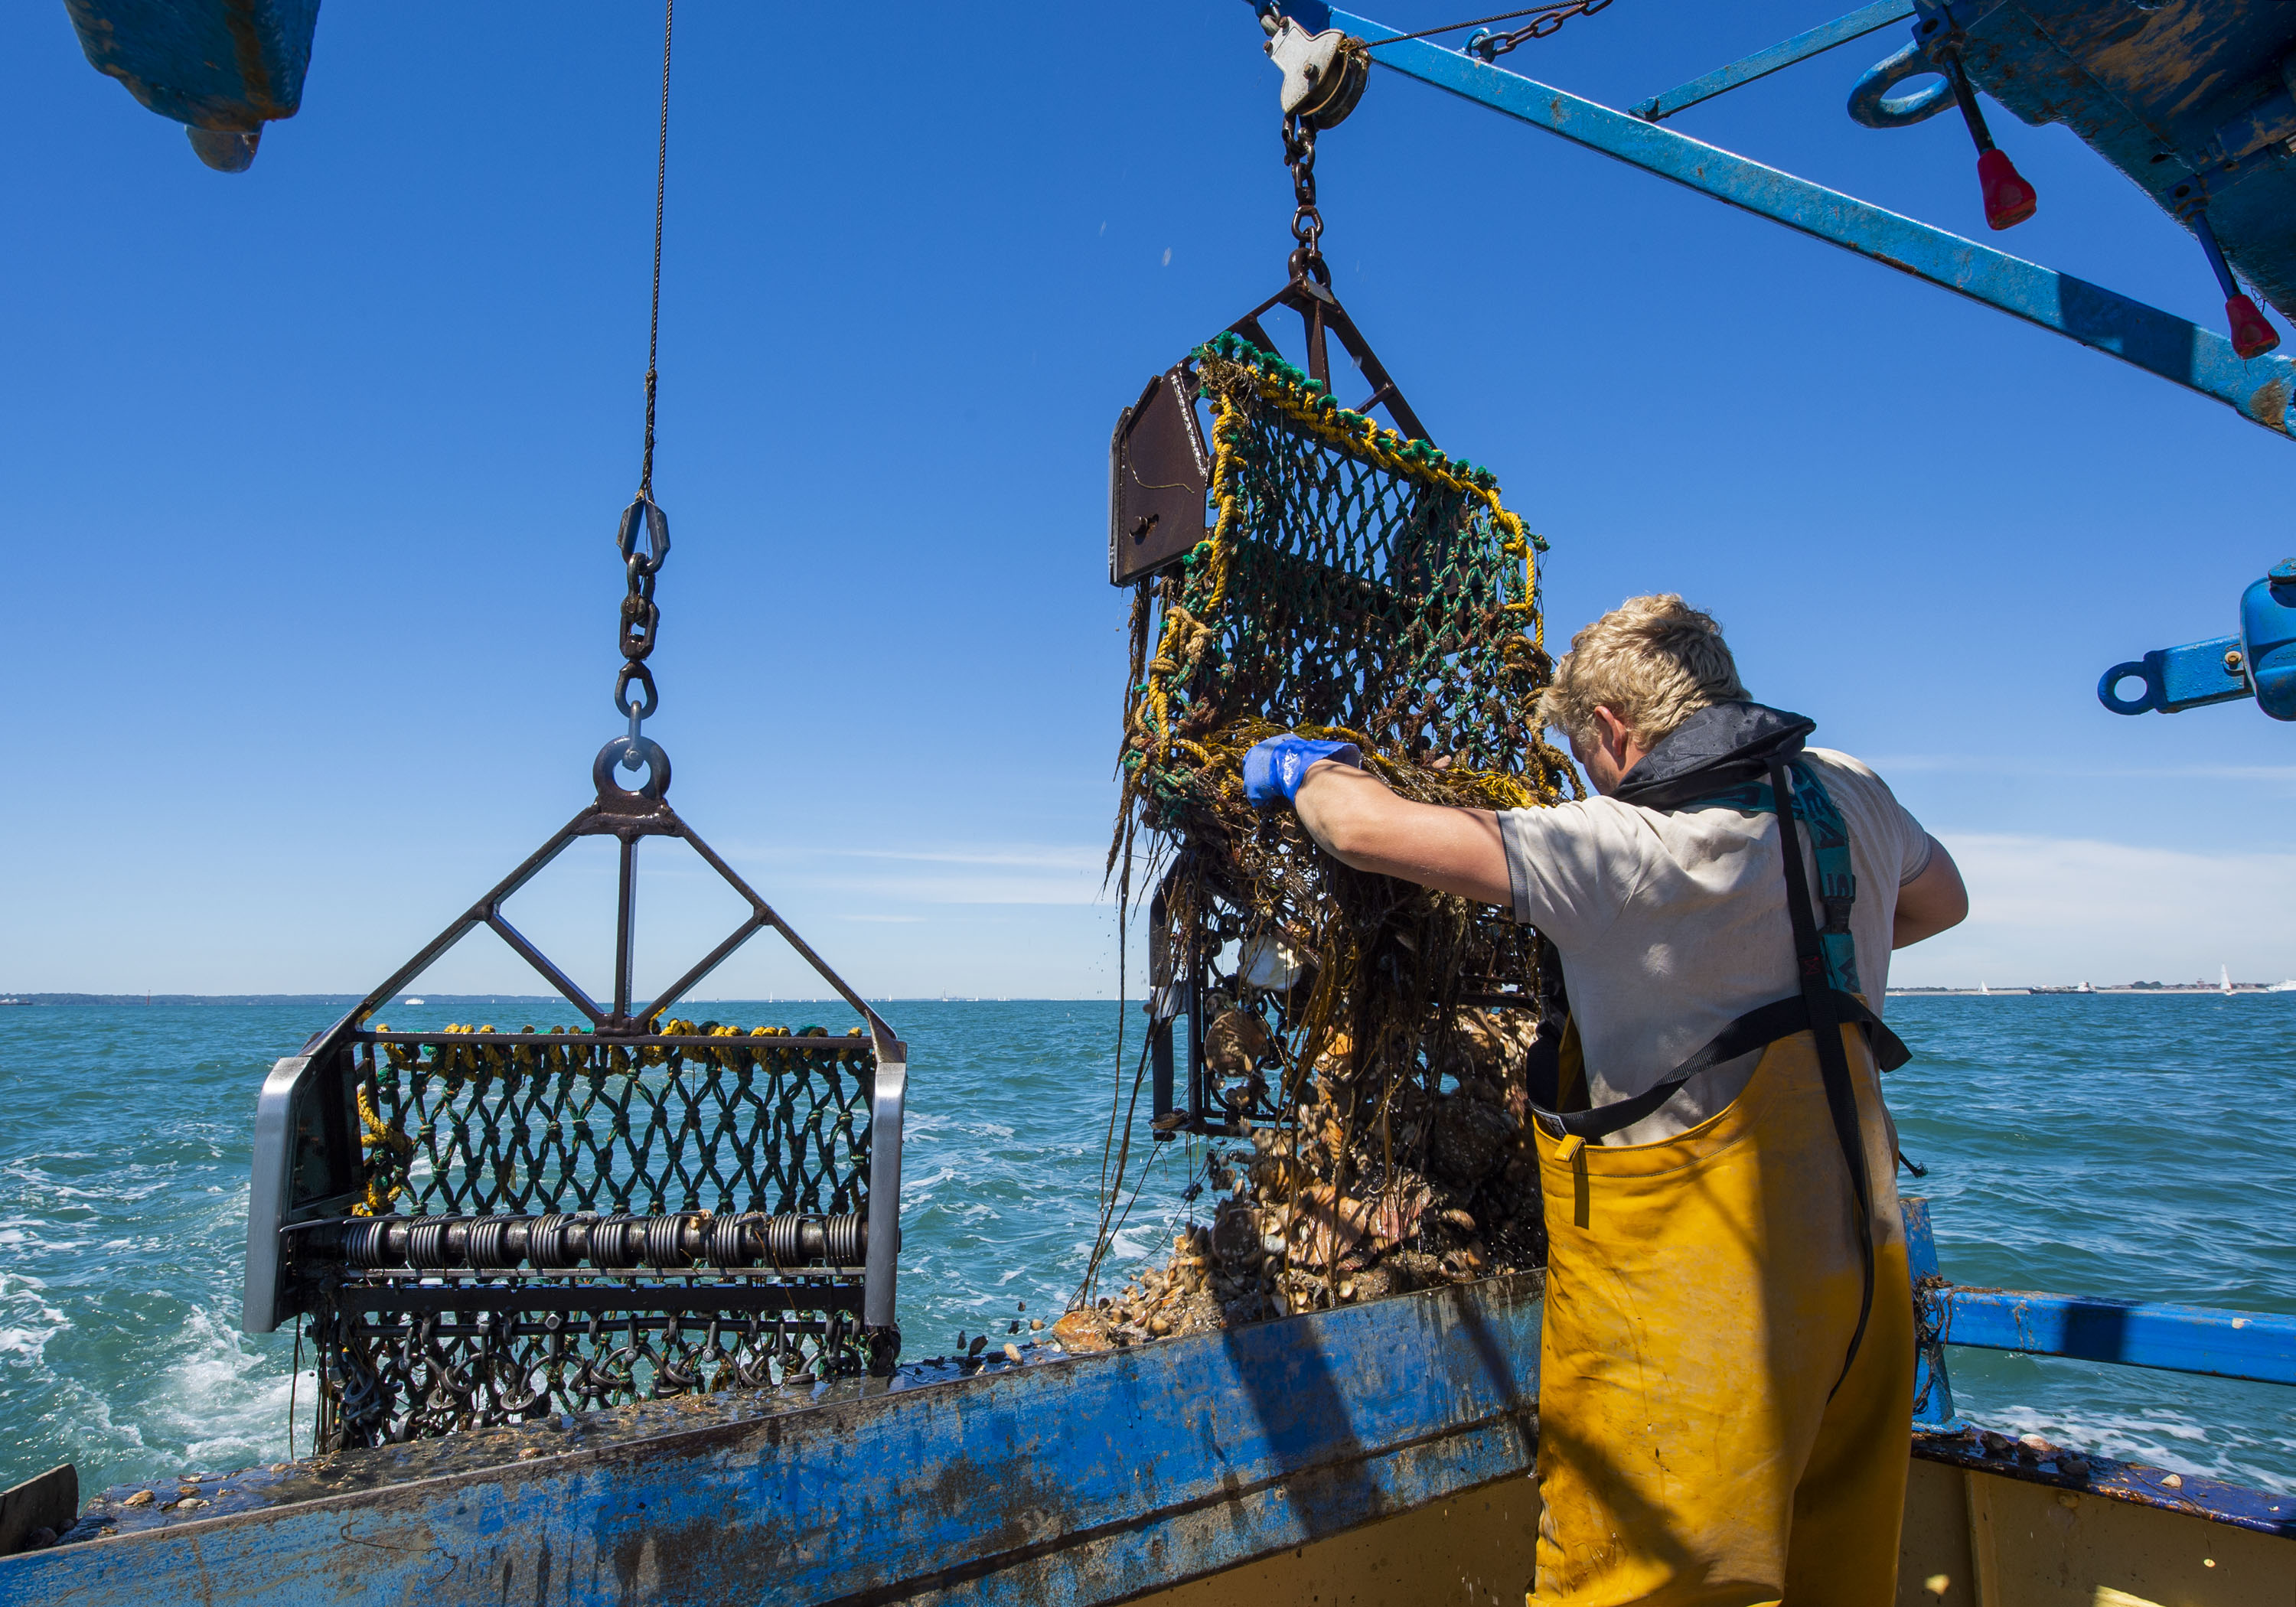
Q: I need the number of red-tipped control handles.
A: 2